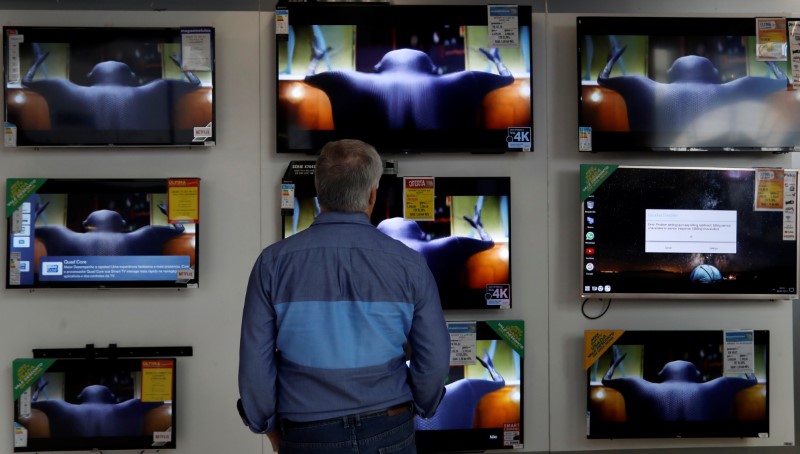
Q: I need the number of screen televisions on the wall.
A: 9